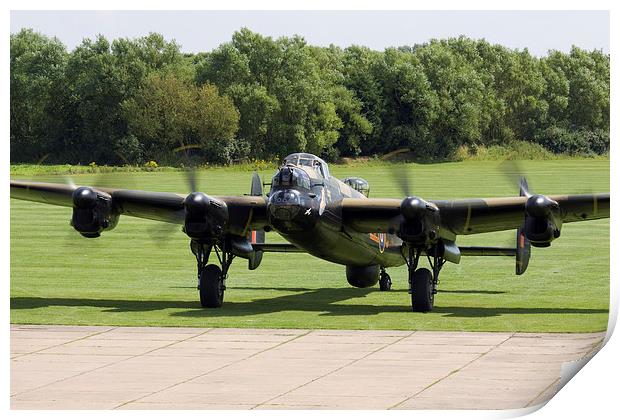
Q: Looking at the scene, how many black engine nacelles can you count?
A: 4